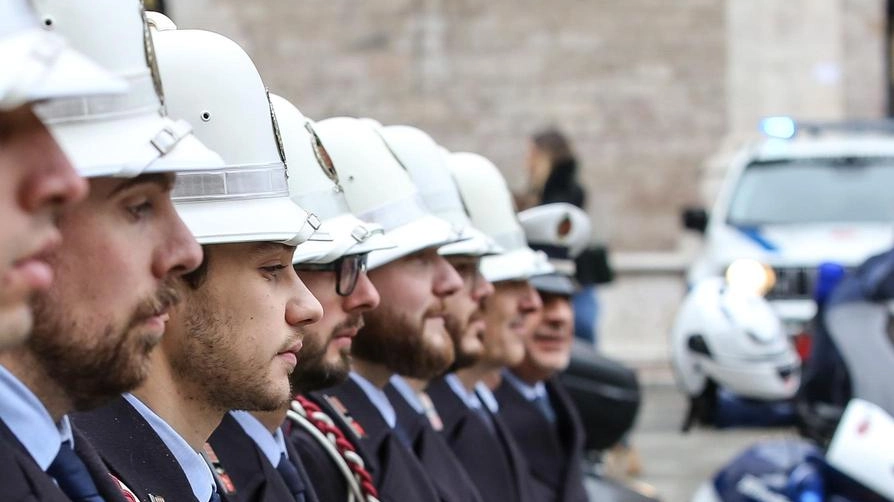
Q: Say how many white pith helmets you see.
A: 7